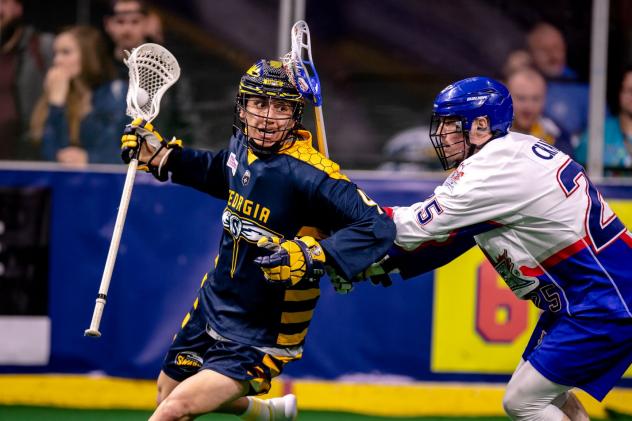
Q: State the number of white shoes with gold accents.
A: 1